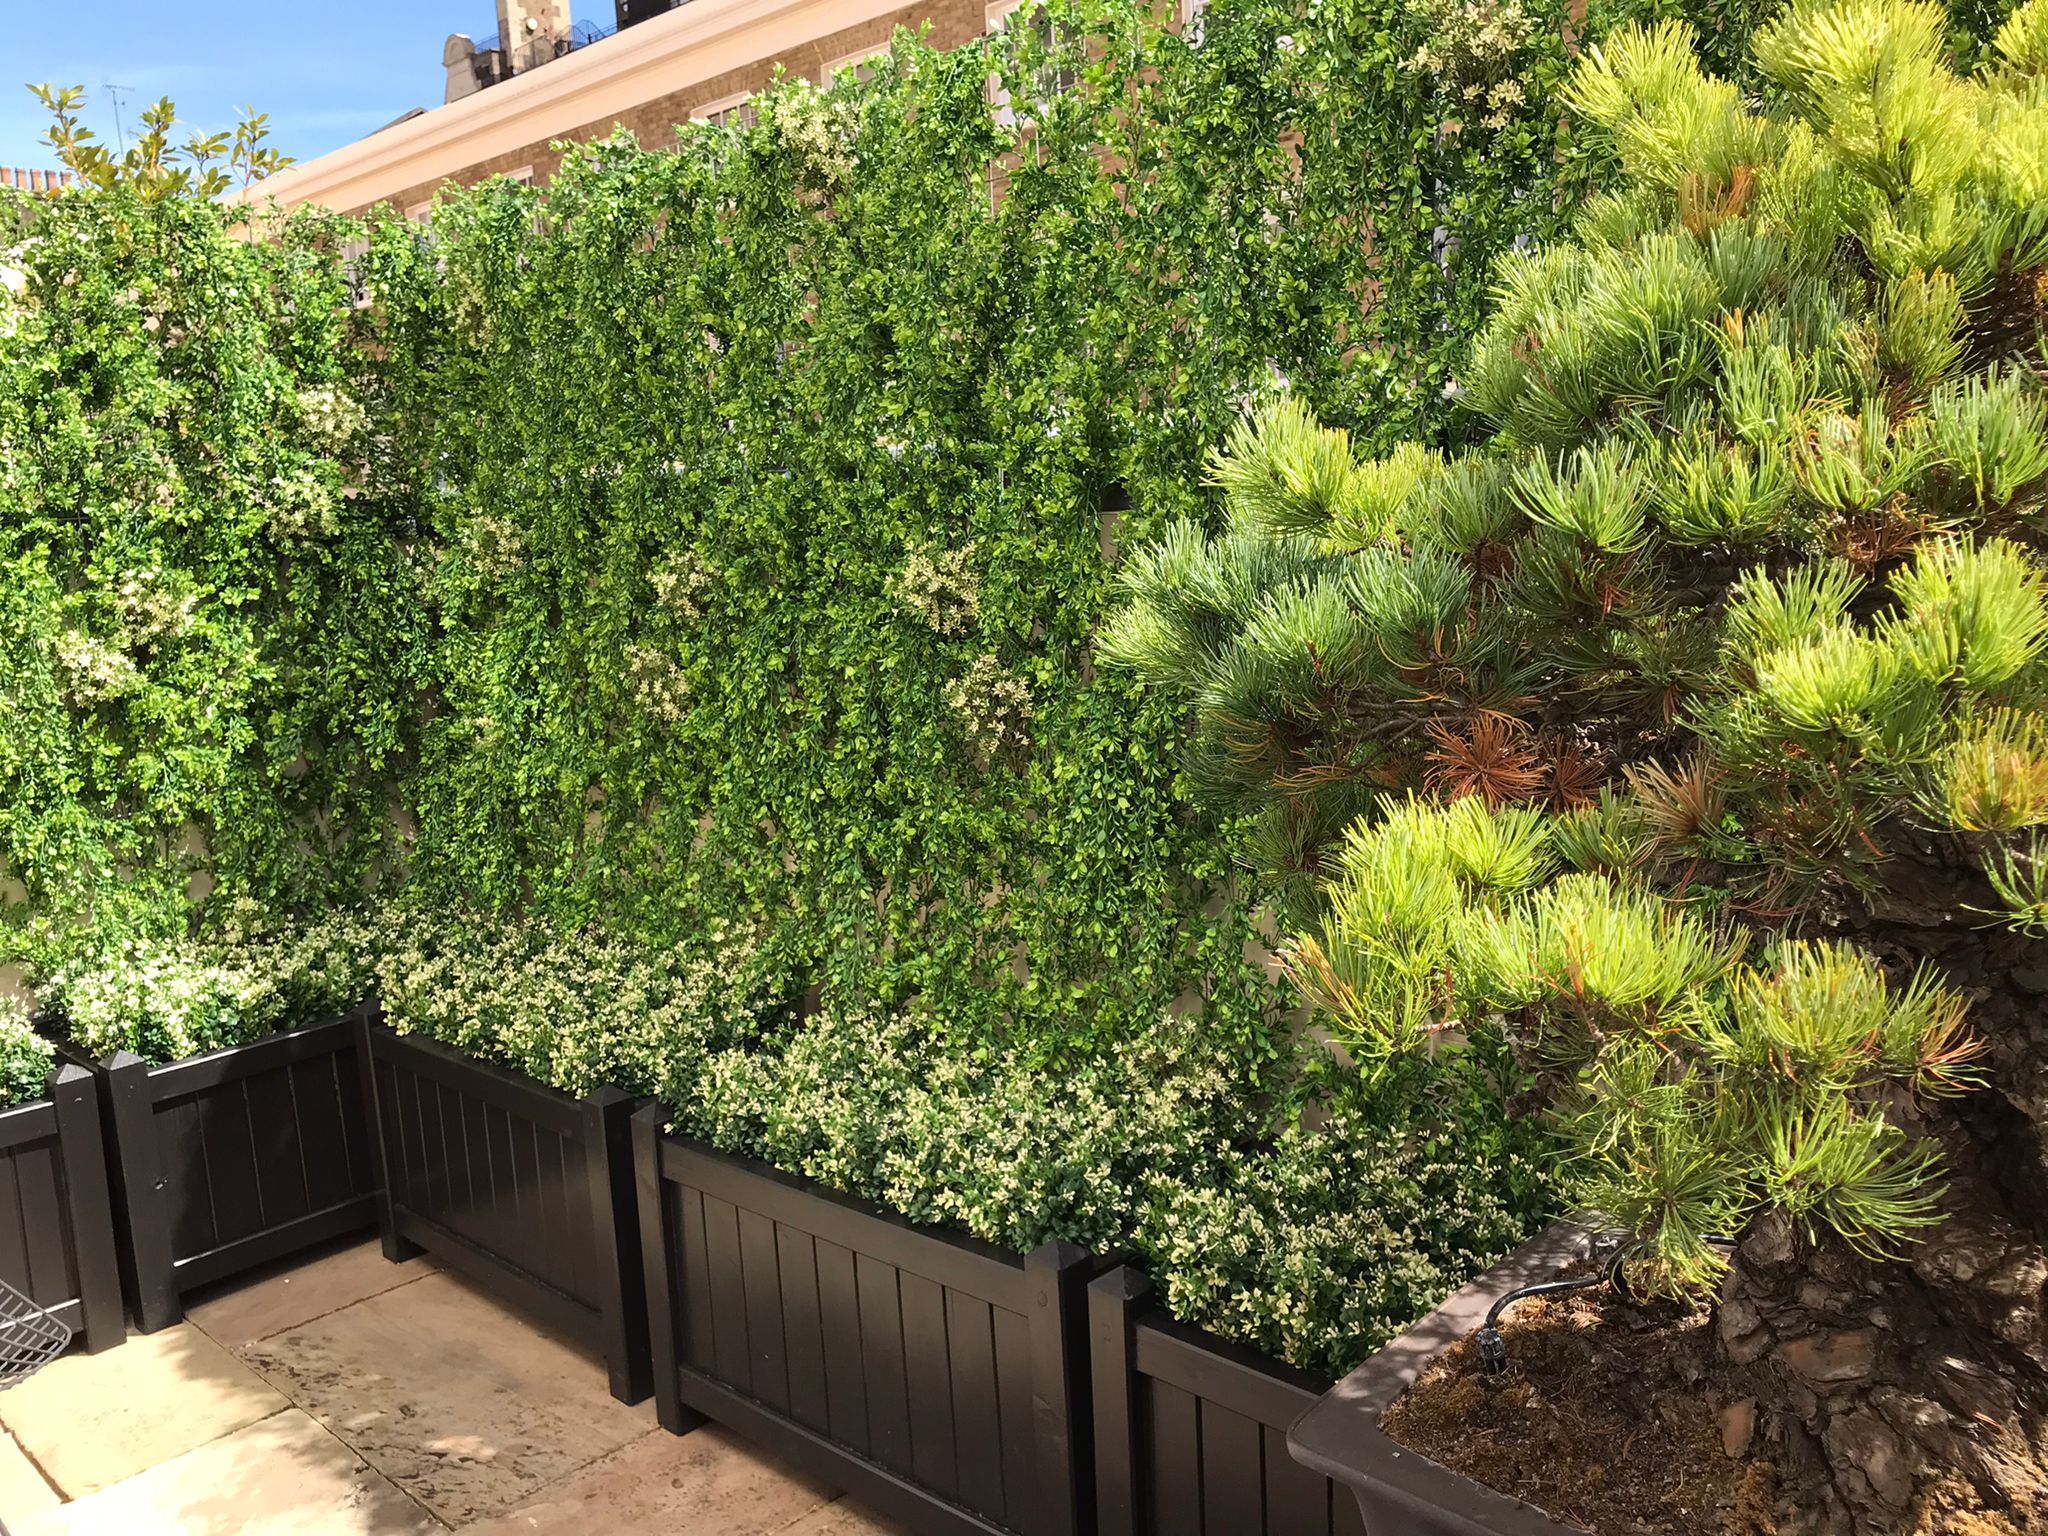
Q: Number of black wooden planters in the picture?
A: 5